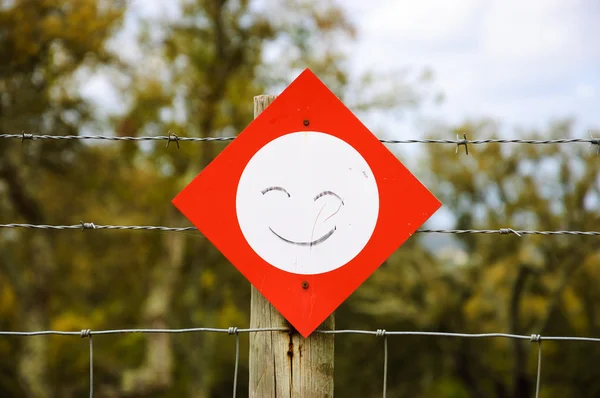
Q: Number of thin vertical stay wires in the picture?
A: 4